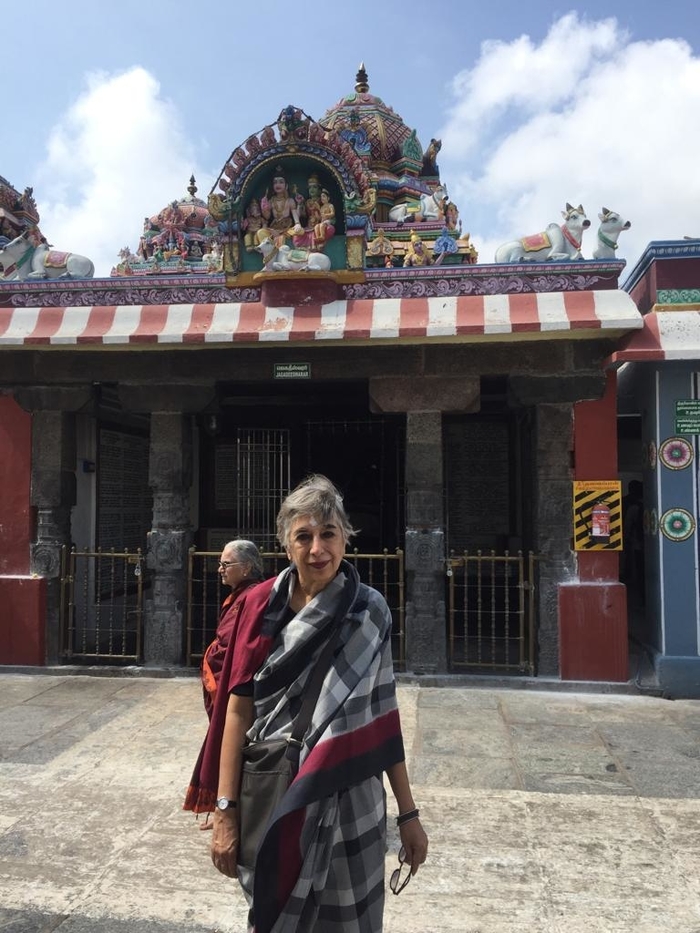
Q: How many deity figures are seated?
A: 4